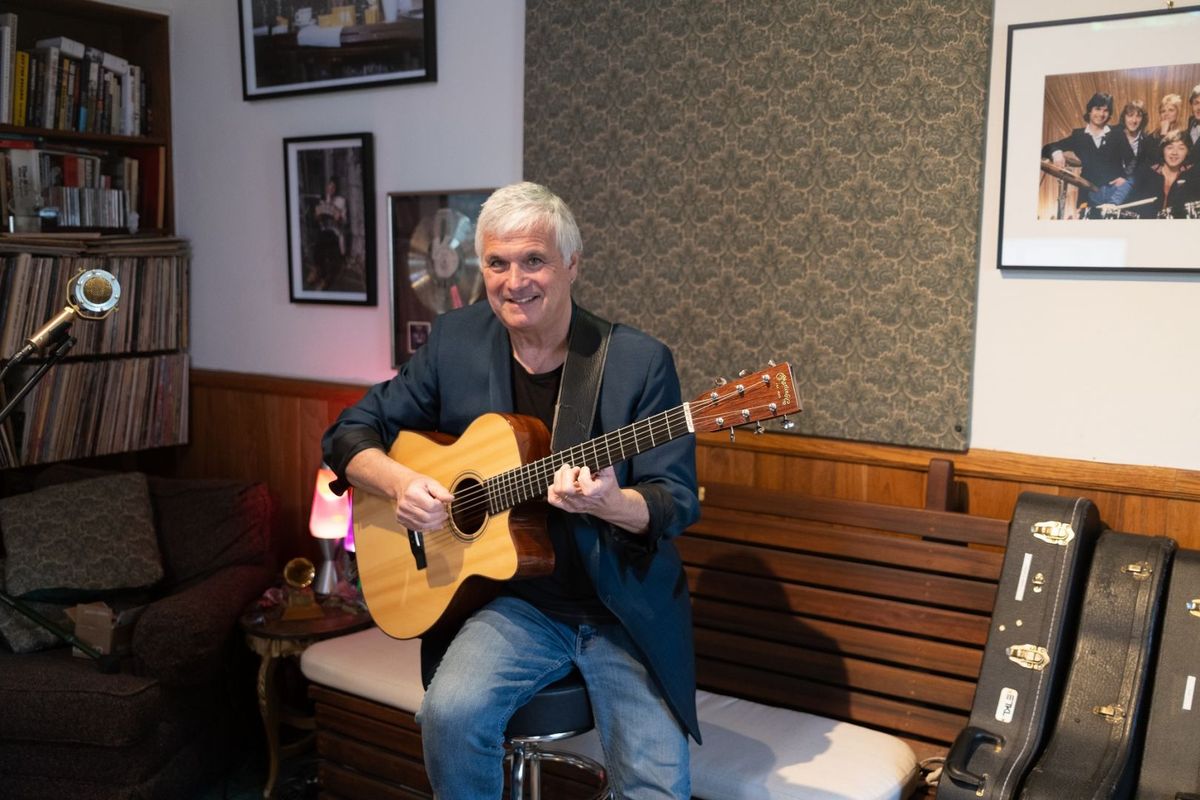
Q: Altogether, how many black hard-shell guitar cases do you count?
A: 3